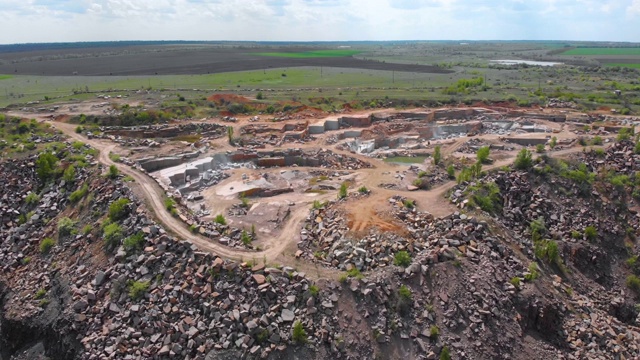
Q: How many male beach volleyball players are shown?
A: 0